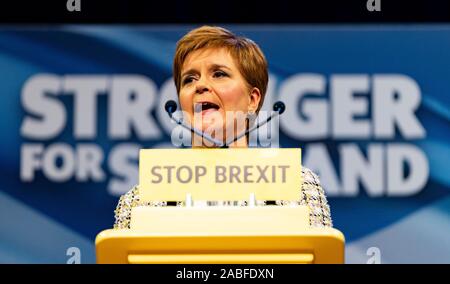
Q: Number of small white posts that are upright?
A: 2